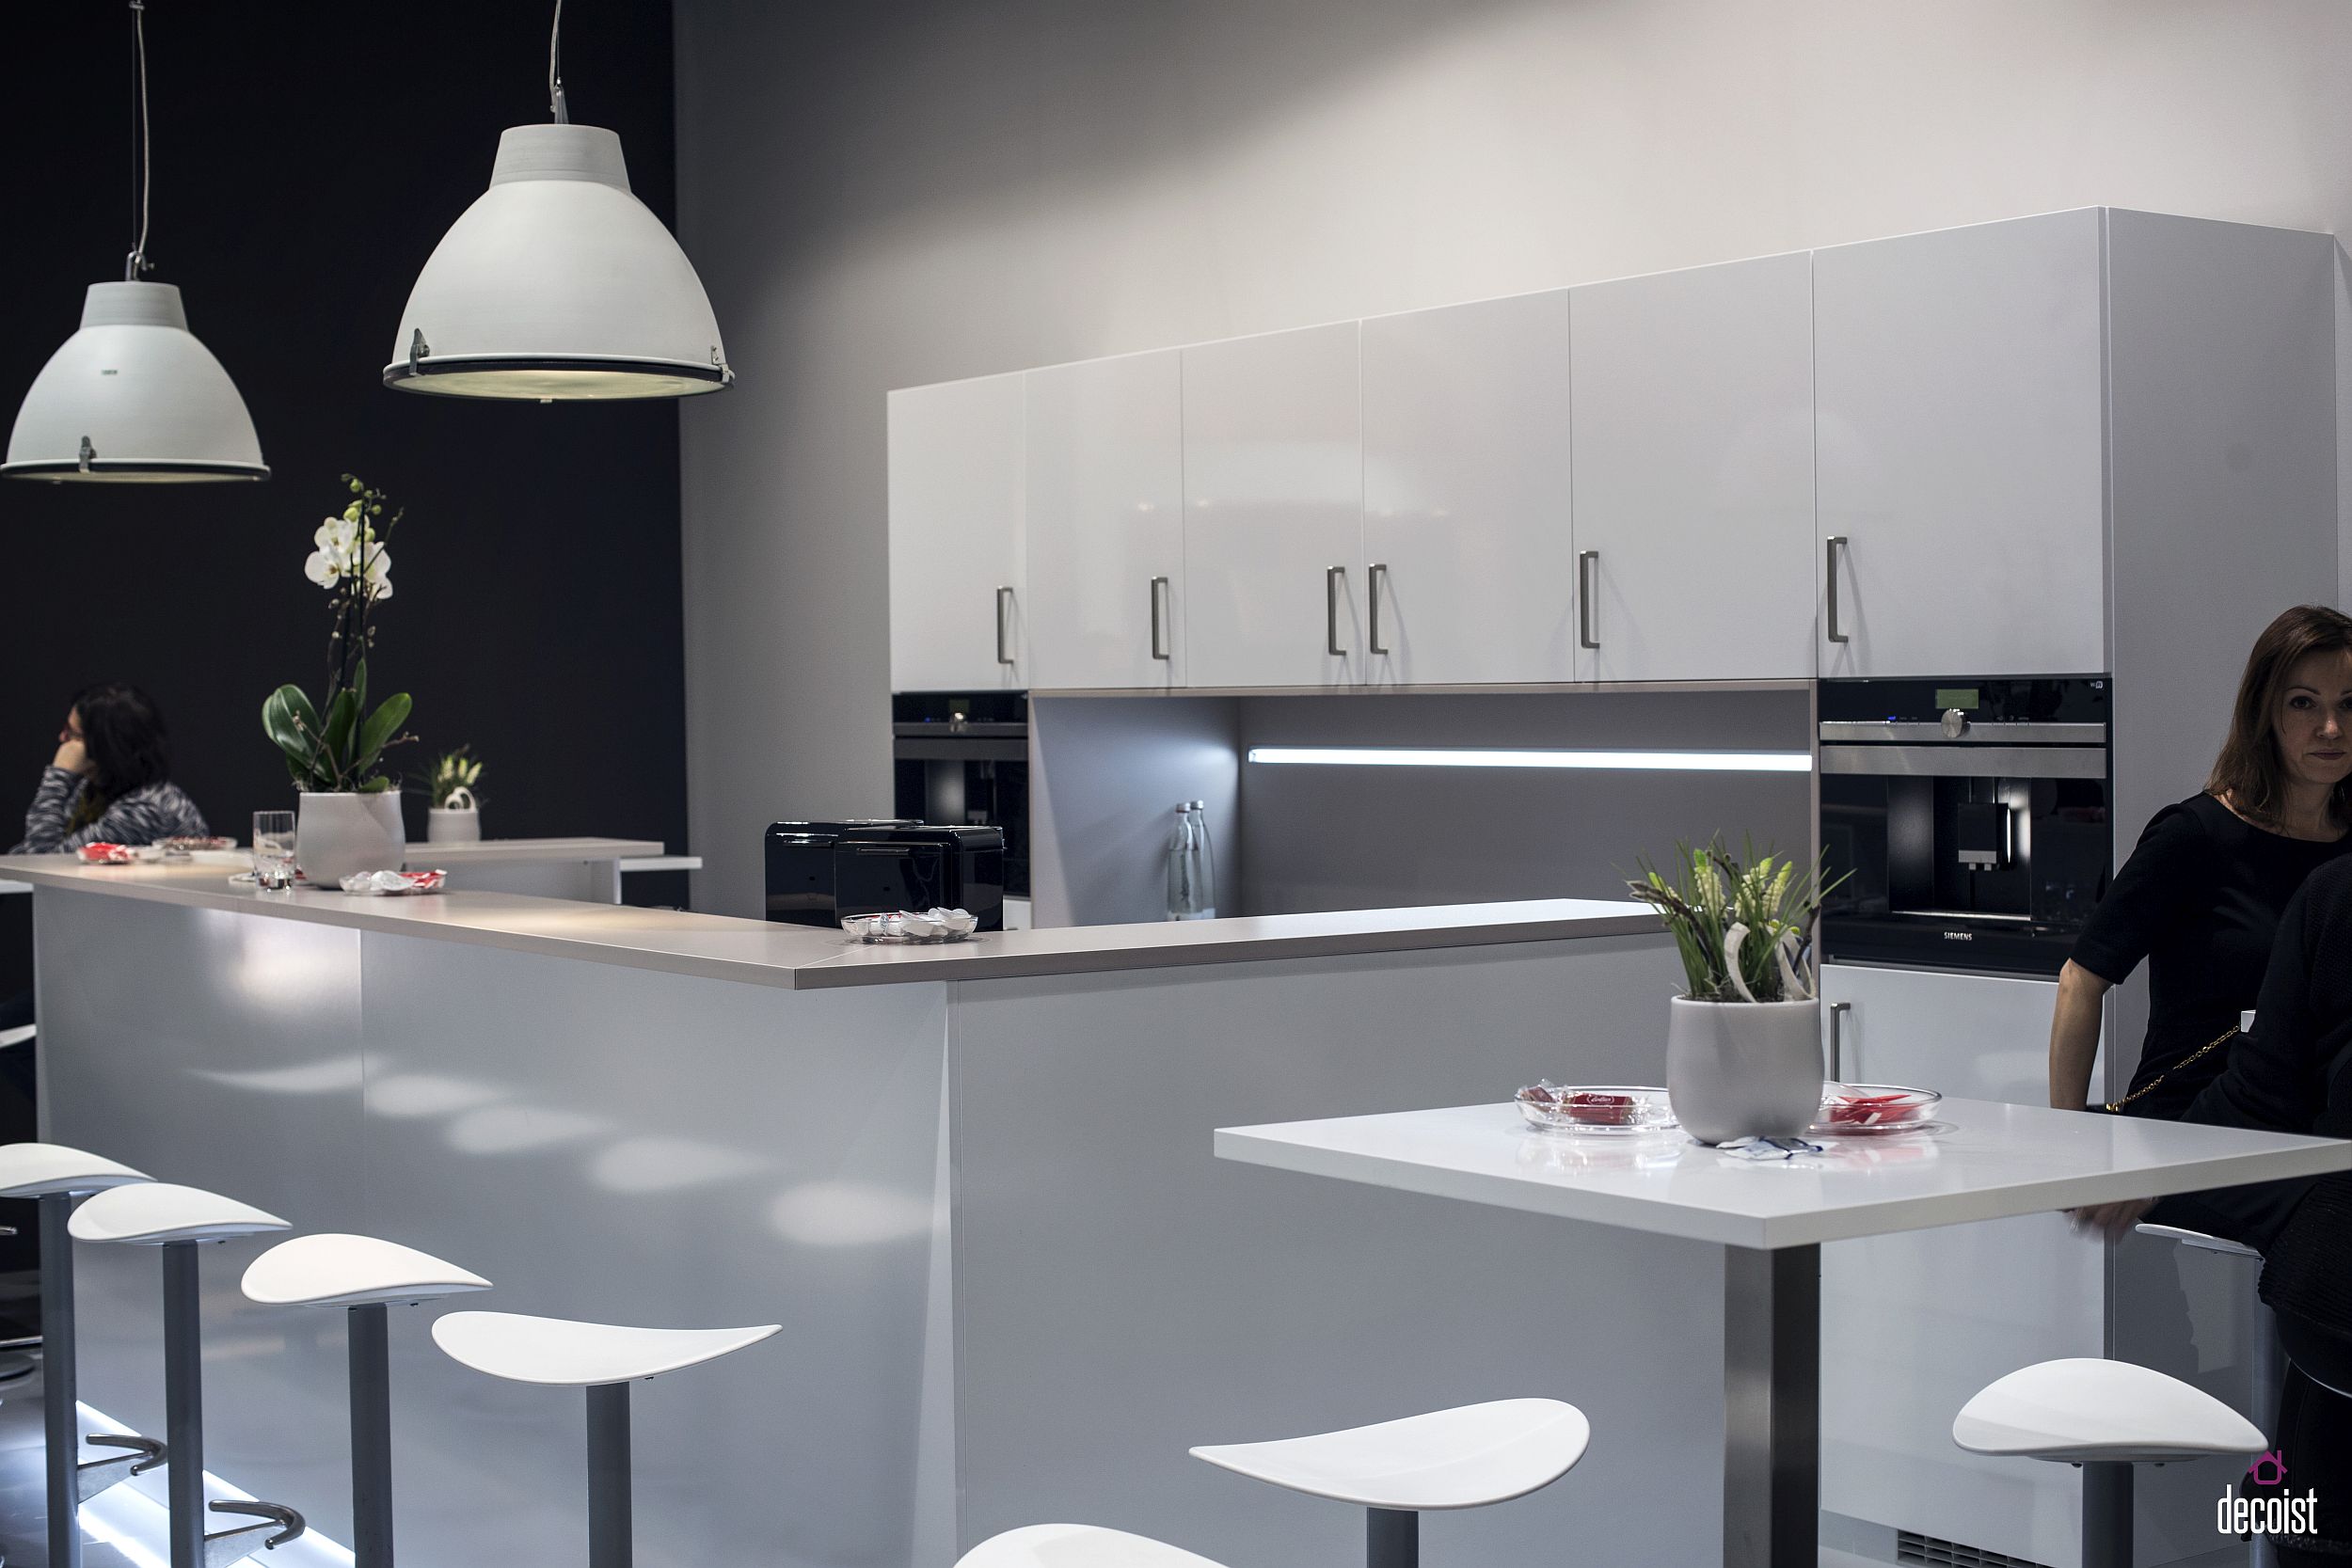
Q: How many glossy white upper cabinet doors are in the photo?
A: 6